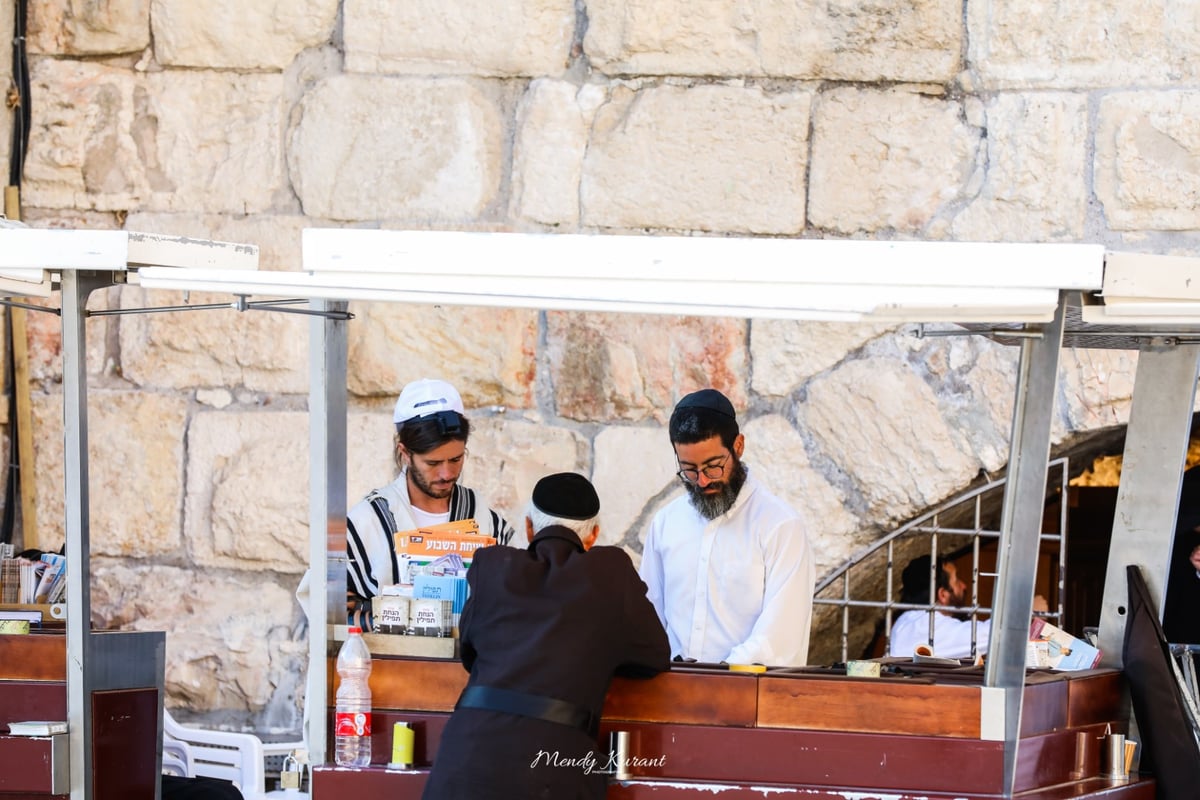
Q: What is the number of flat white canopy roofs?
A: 3